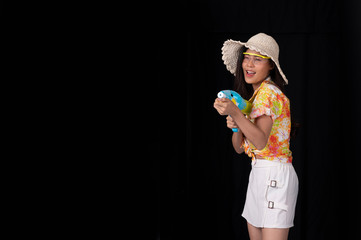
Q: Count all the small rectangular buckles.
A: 2